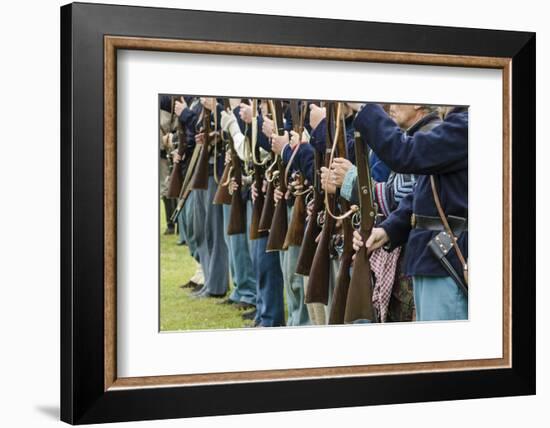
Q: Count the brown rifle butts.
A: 12